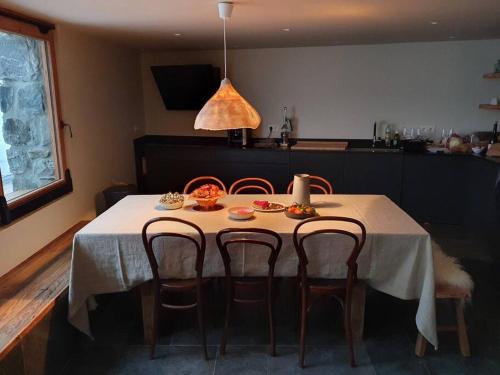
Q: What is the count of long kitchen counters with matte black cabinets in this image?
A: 1